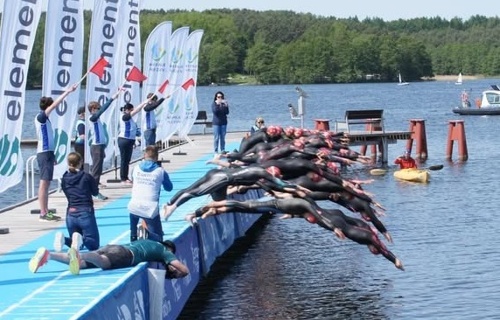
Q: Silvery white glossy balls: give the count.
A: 0